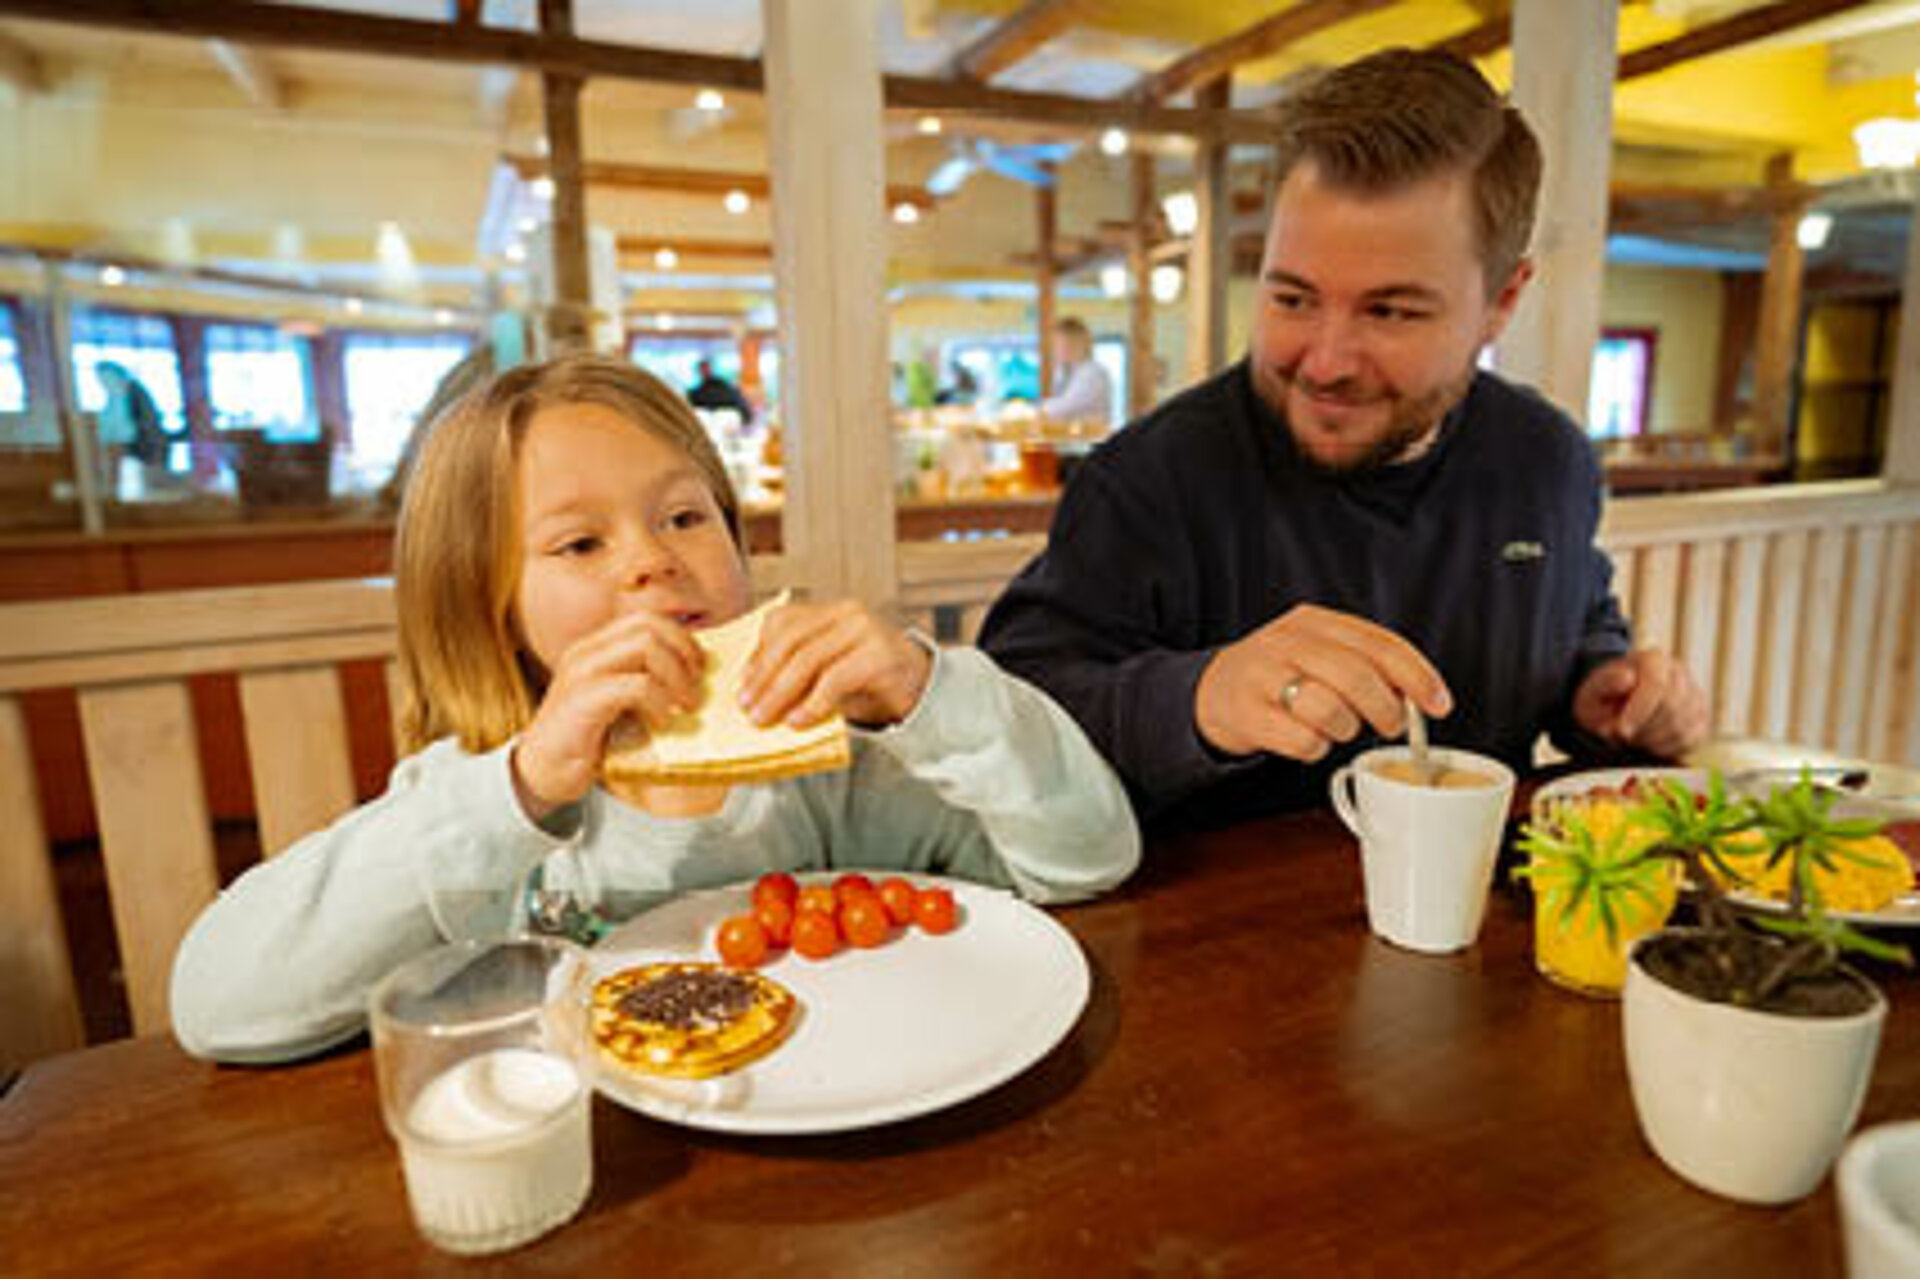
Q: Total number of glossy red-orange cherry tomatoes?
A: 9